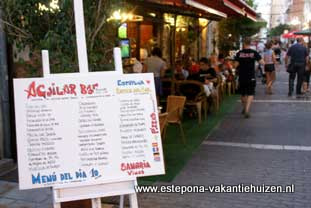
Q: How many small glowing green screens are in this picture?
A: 2